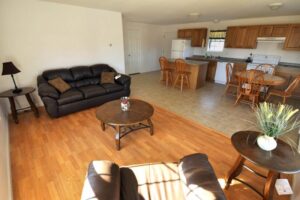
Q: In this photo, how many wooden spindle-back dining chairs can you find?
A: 4